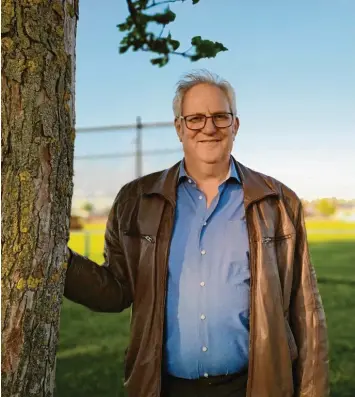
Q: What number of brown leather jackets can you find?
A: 1